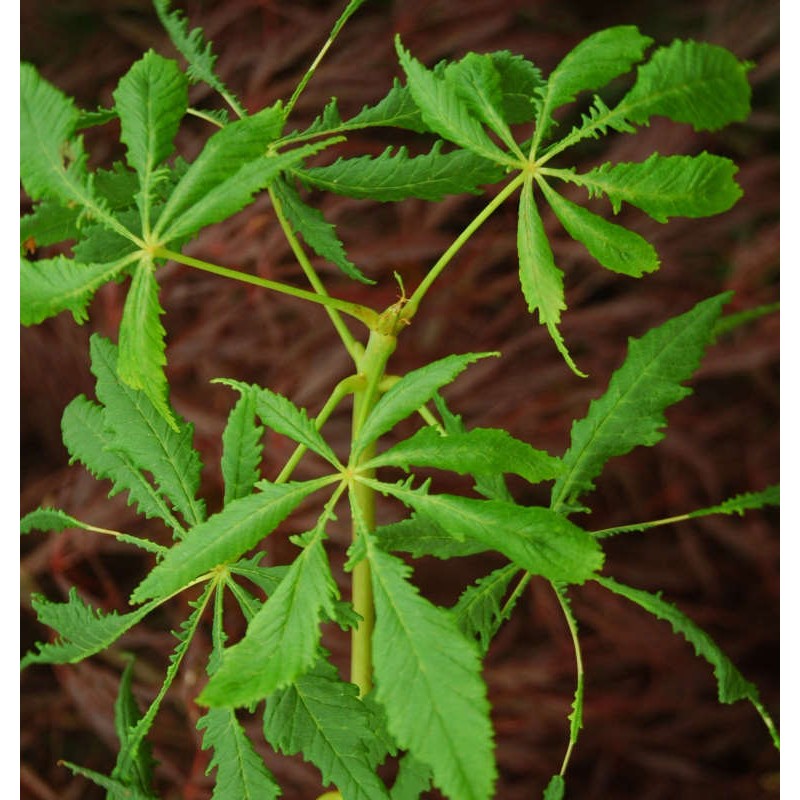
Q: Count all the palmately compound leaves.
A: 6